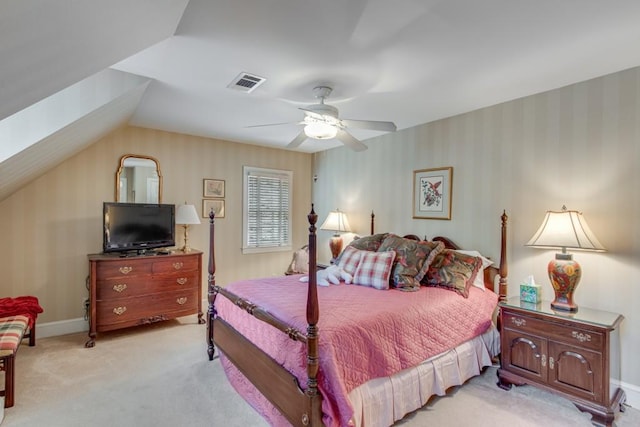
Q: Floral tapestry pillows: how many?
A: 3